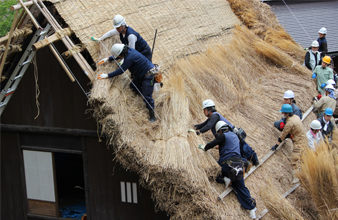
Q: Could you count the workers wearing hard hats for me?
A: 13